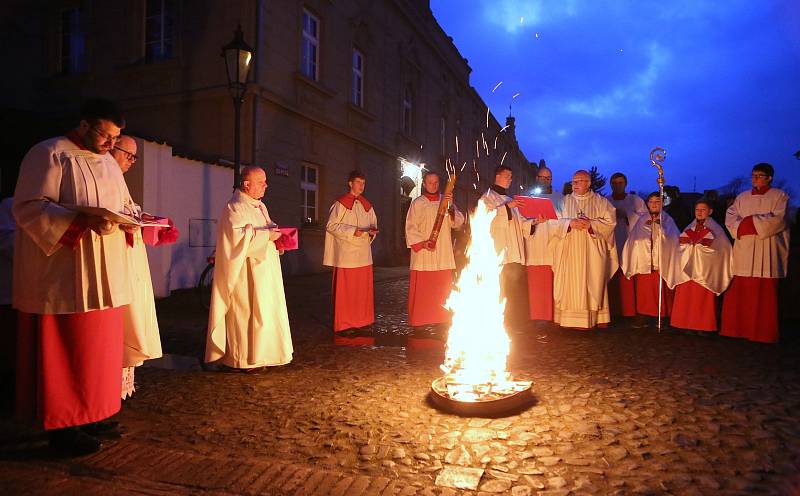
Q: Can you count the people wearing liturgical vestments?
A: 12